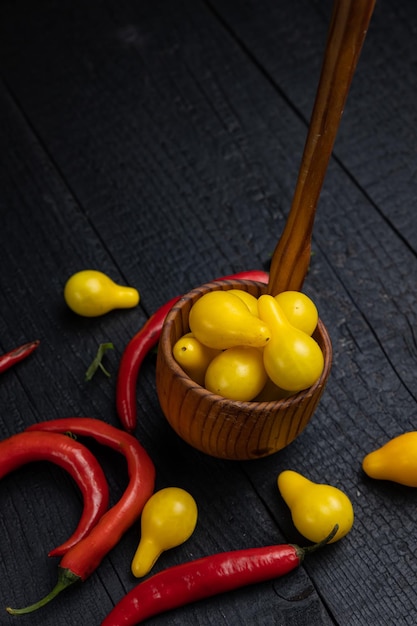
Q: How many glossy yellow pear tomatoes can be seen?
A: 10